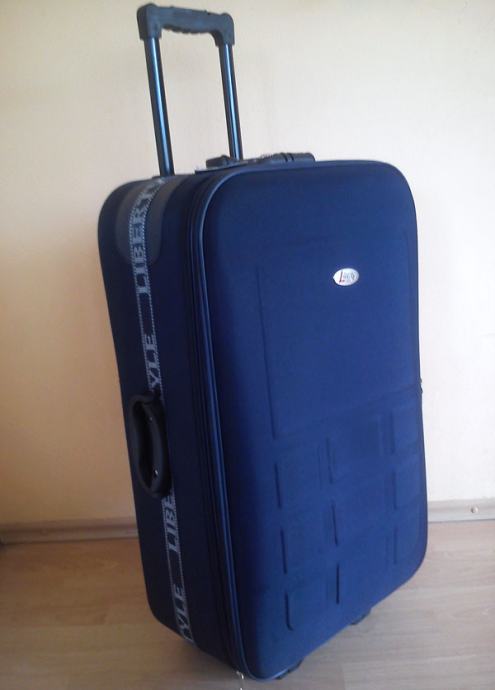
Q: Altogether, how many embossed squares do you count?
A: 9